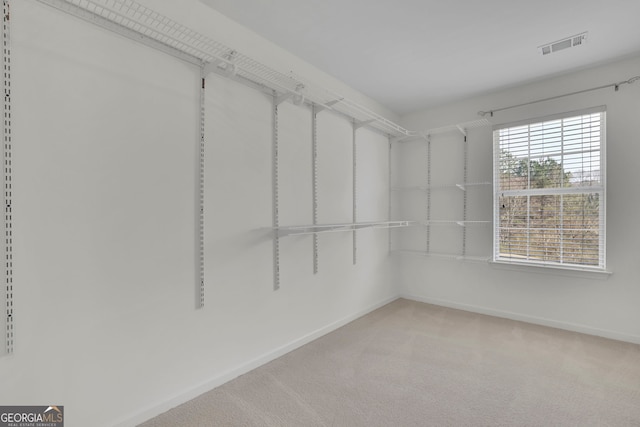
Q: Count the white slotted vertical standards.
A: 8